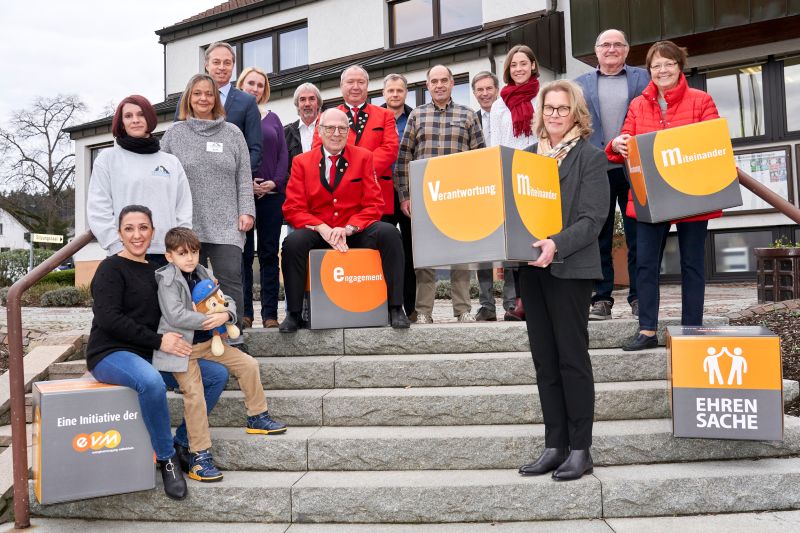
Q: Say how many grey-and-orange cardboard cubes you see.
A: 5